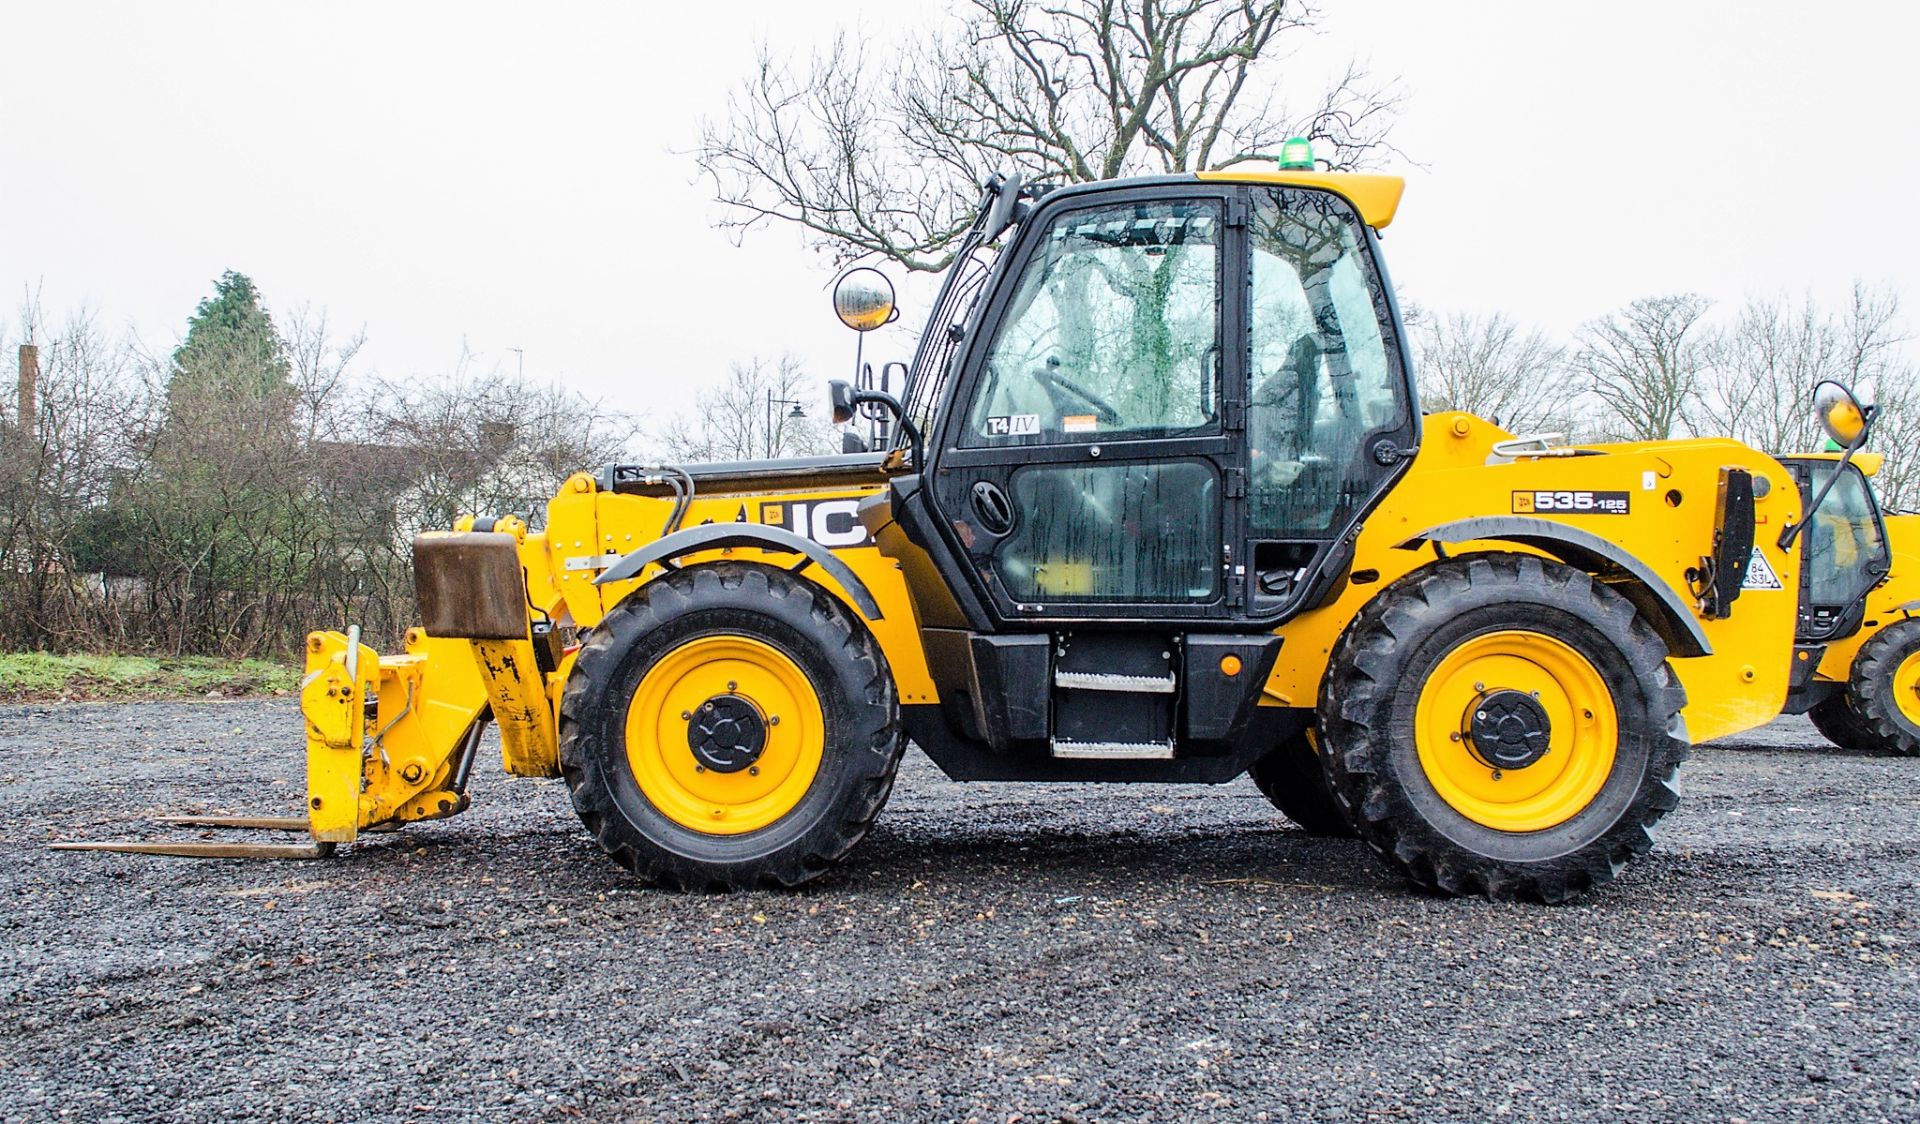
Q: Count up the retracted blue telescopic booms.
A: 0